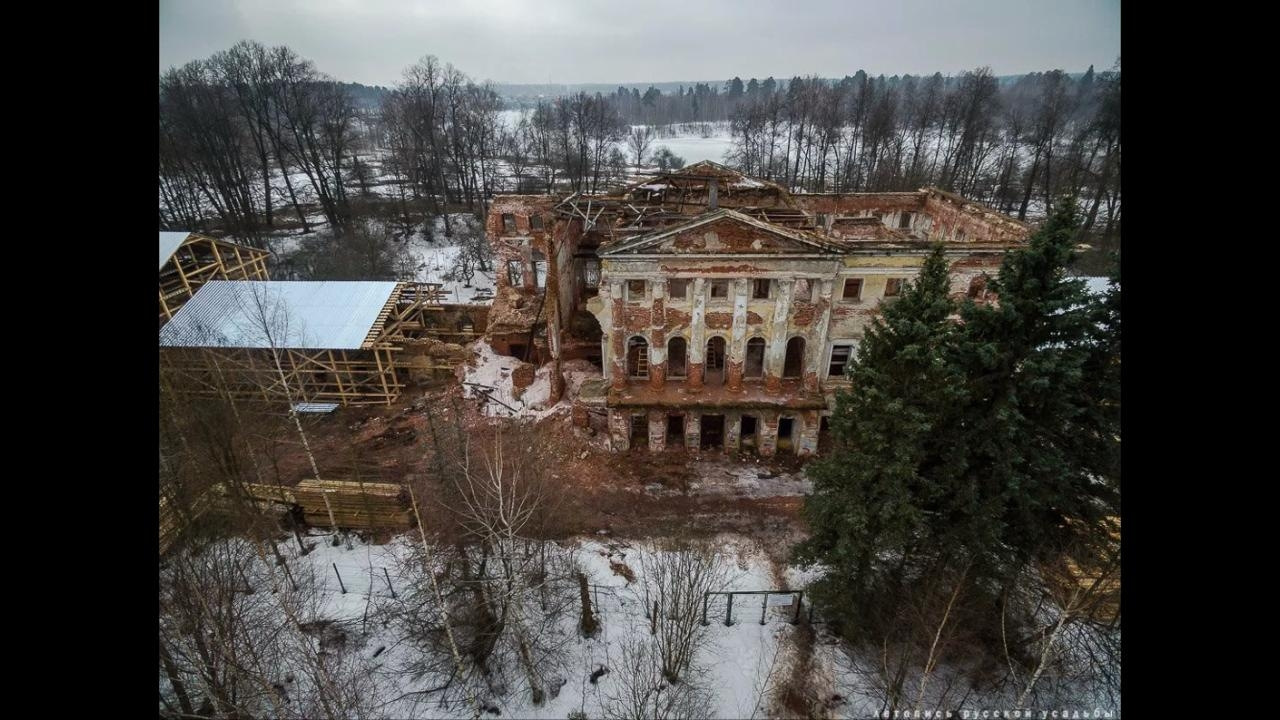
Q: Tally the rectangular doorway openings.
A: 5